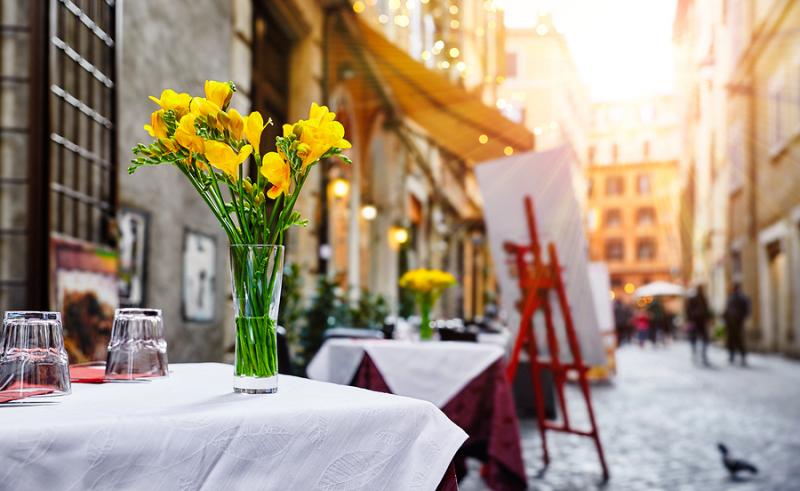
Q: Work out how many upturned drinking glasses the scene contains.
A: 2